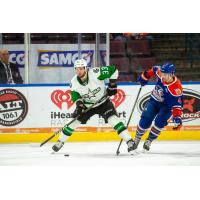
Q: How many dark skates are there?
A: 4